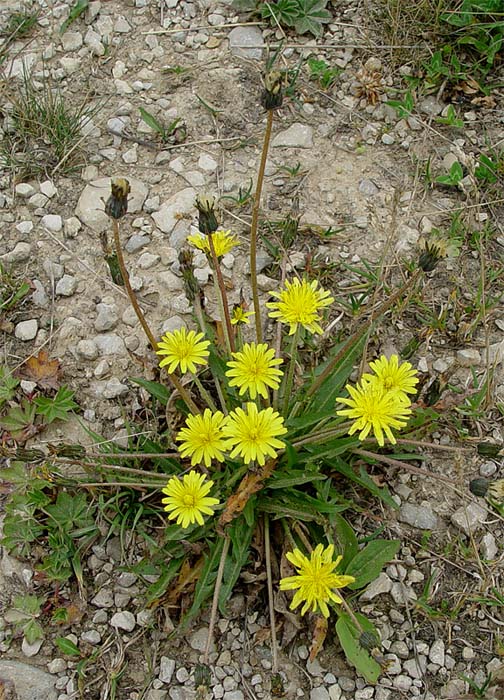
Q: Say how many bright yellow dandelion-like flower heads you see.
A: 11